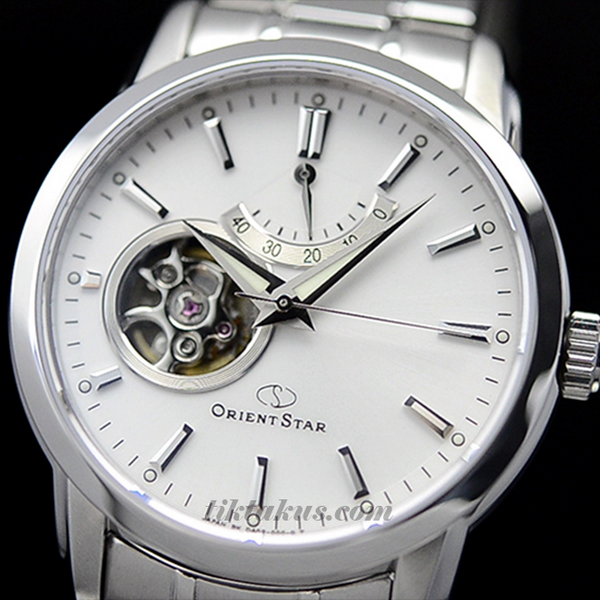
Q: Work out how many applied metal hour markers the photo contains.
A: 12